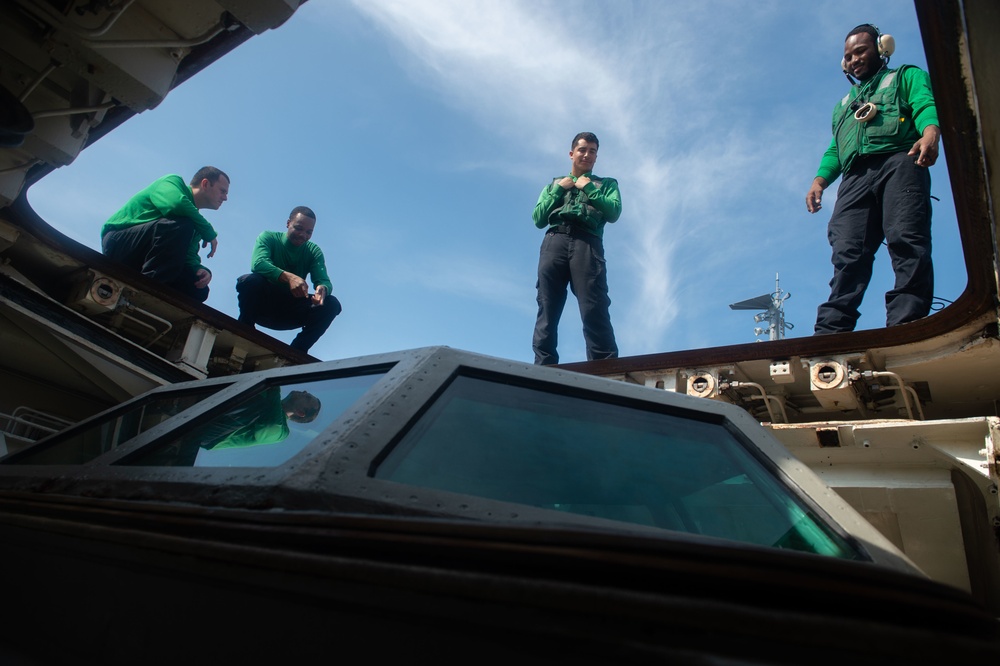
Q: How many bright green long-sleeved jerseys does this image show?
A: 4